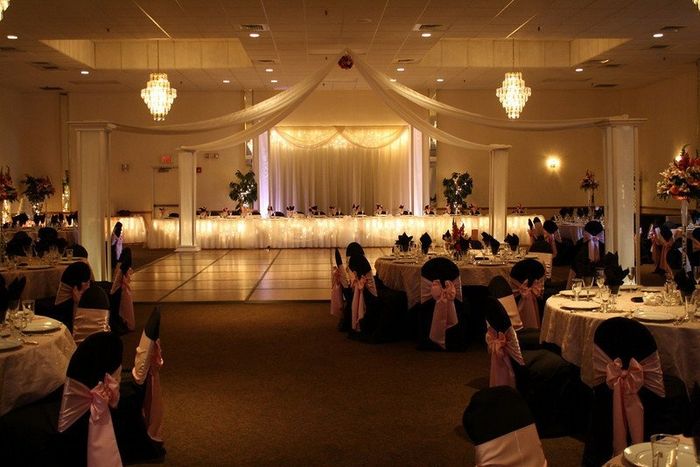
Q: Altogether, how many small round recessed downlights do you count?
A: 12